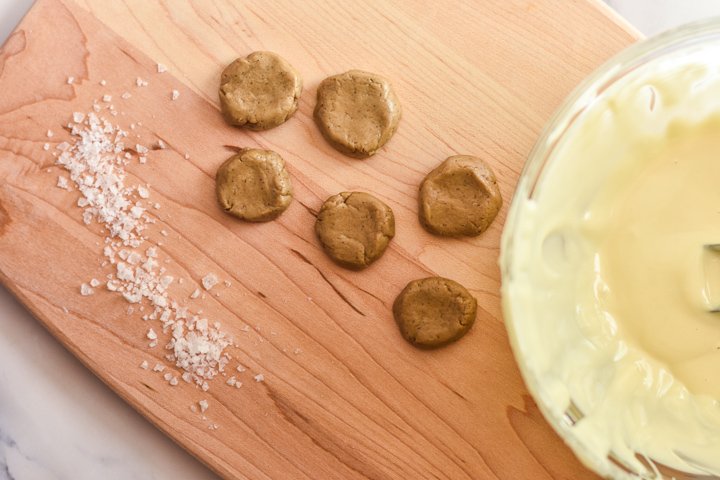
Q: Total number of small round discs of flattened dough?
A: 6